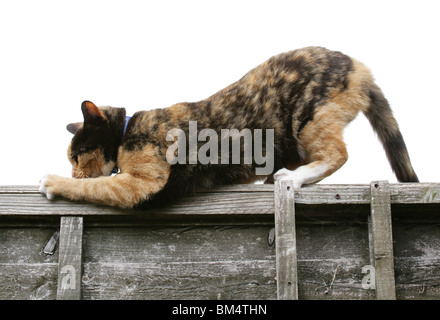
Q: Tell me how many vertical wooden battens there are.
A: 3